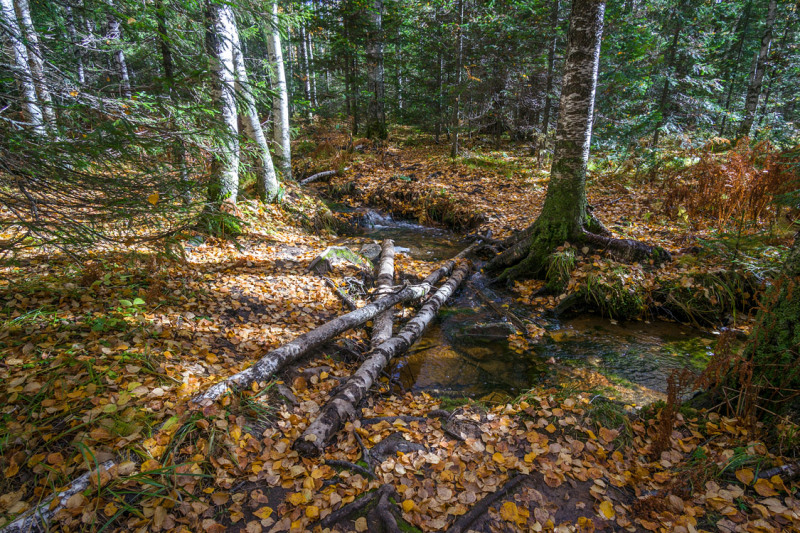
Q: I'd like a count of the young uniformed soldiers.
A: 0